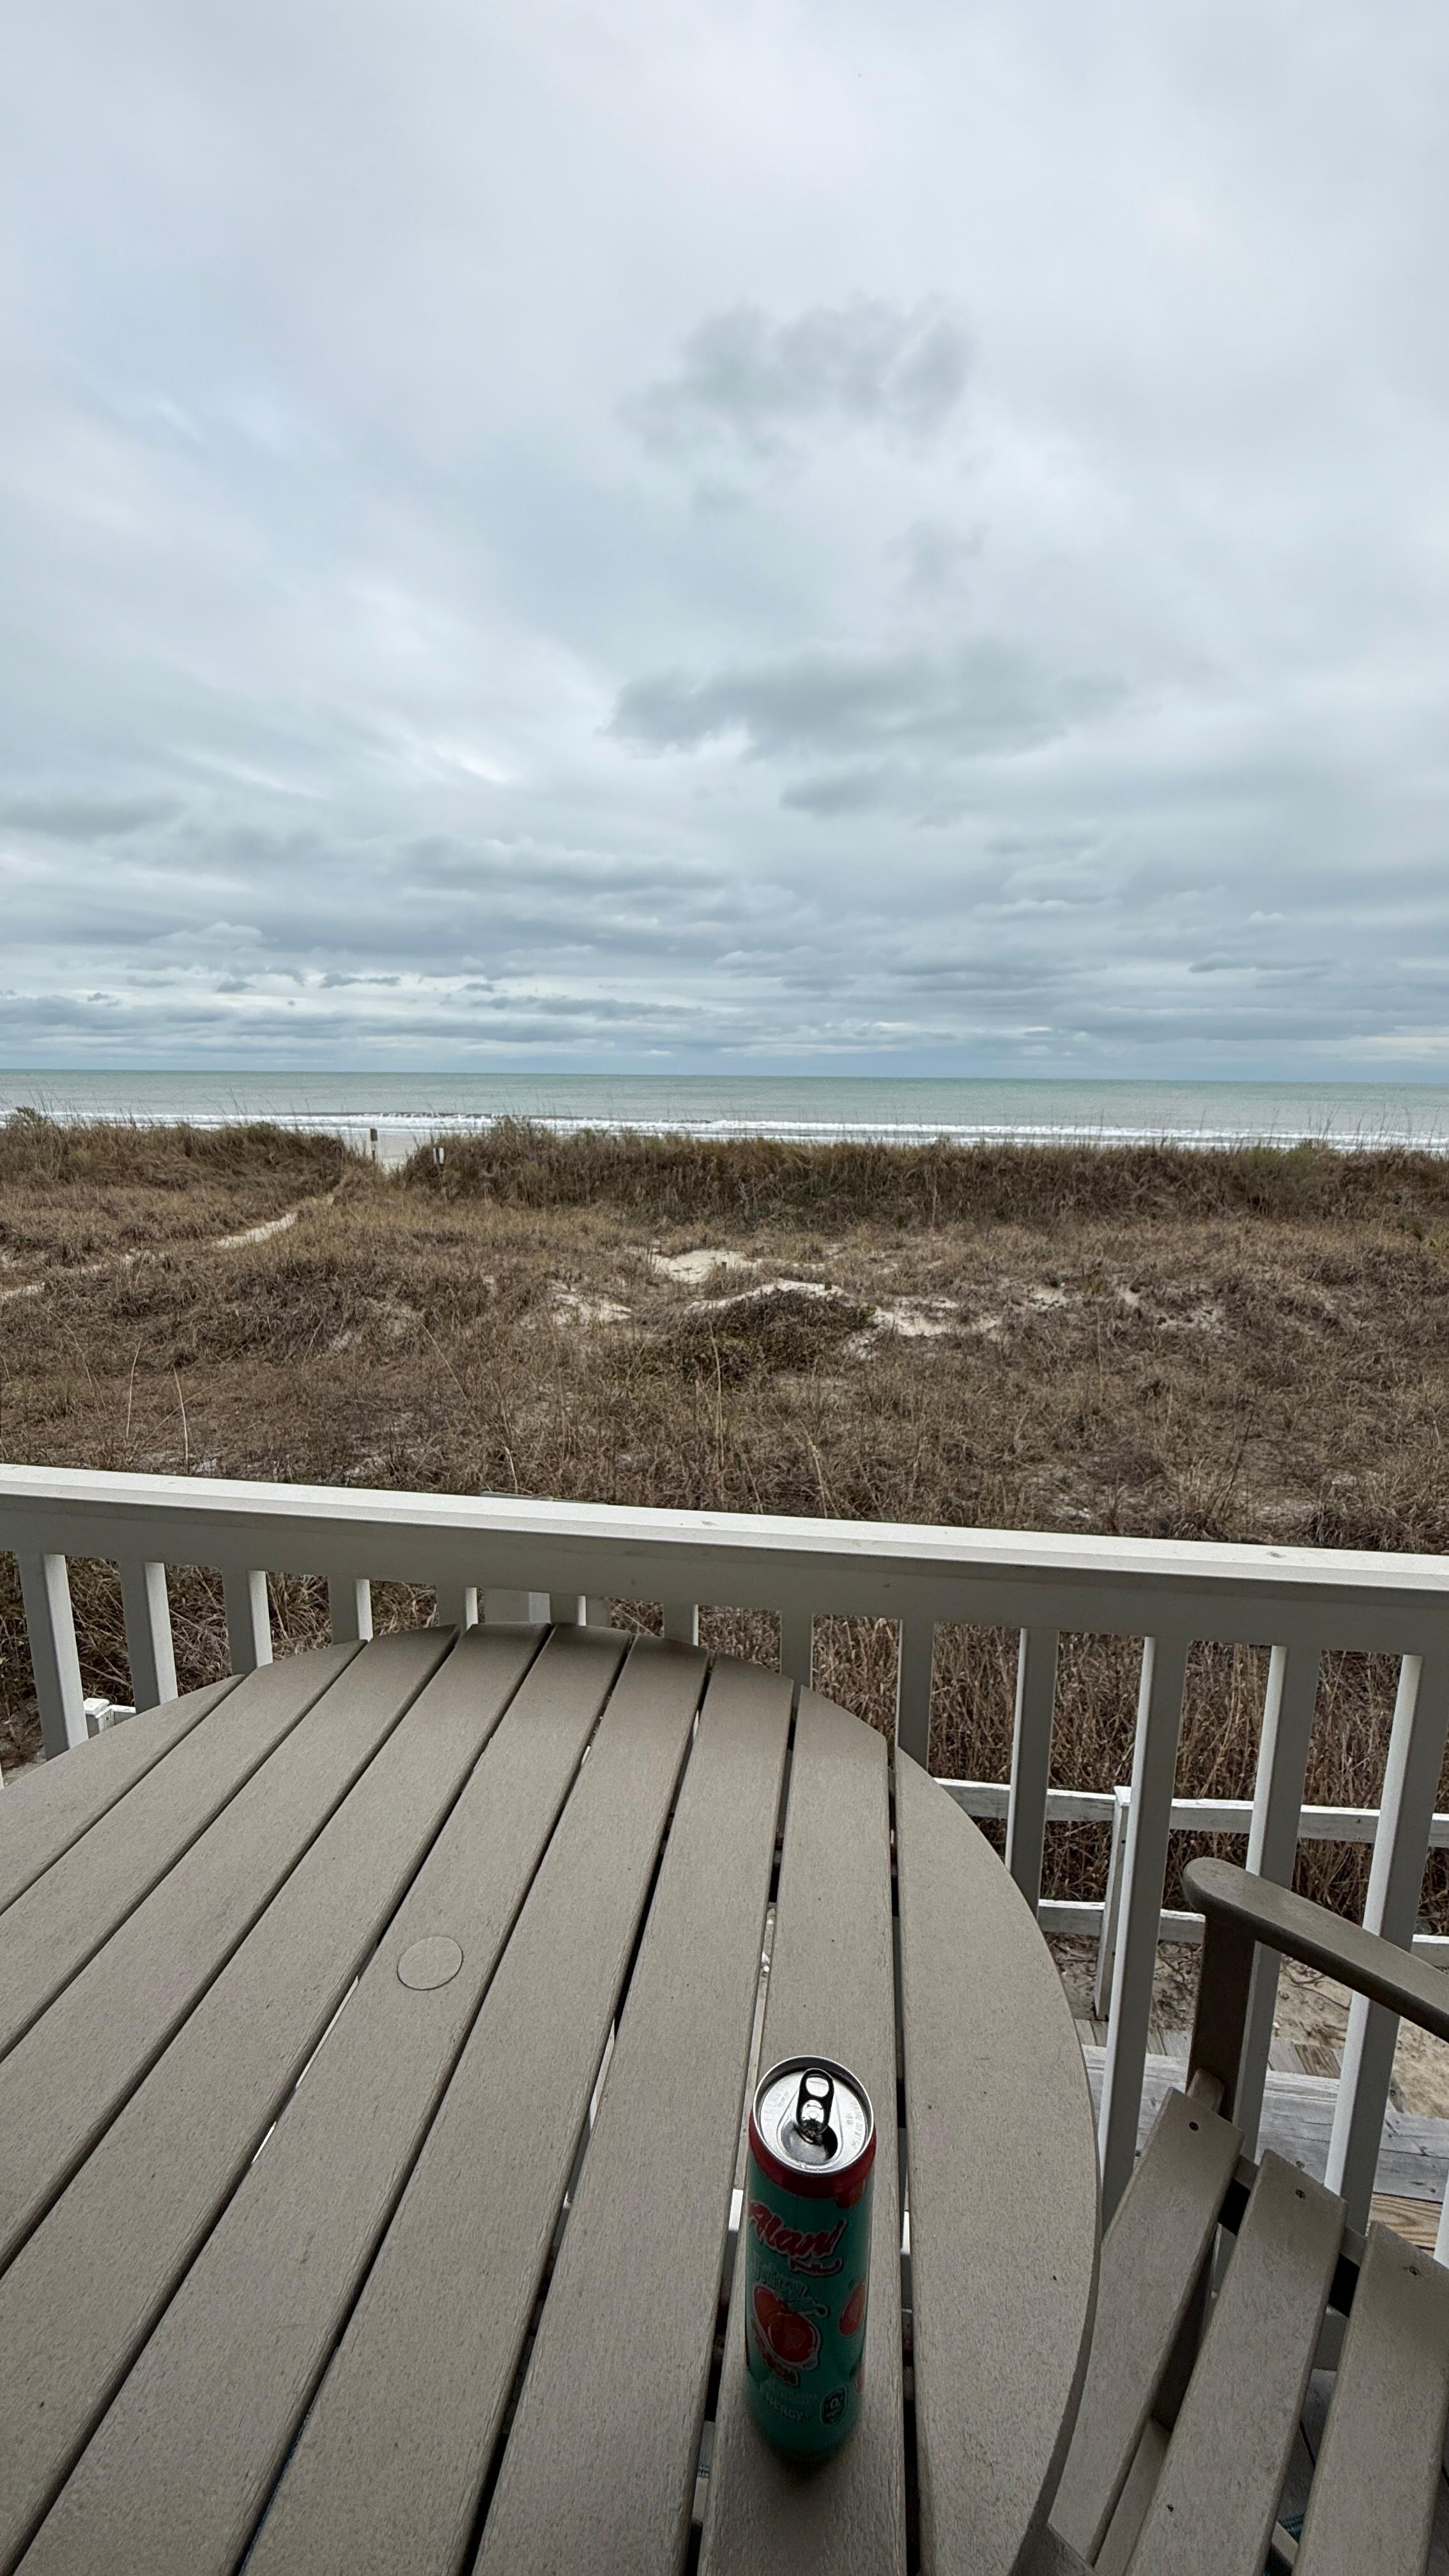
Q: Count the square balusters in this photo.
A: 13